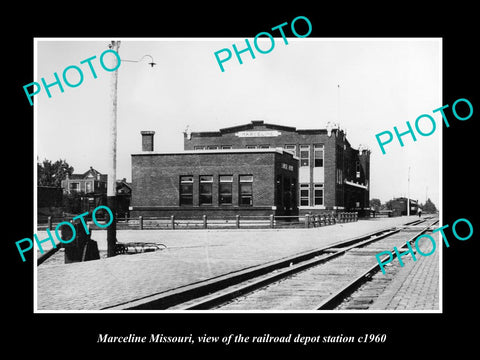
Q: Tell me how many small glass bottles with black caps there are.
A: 0